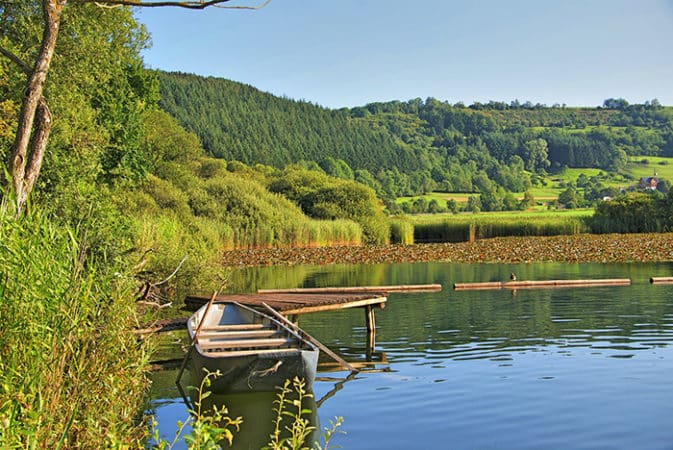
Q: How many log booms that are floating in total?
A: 3